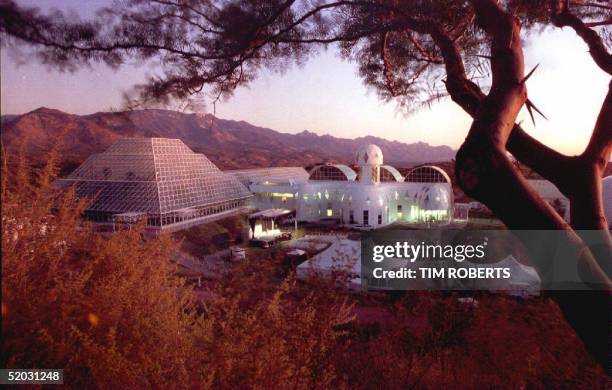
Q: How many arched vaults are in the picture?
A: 3